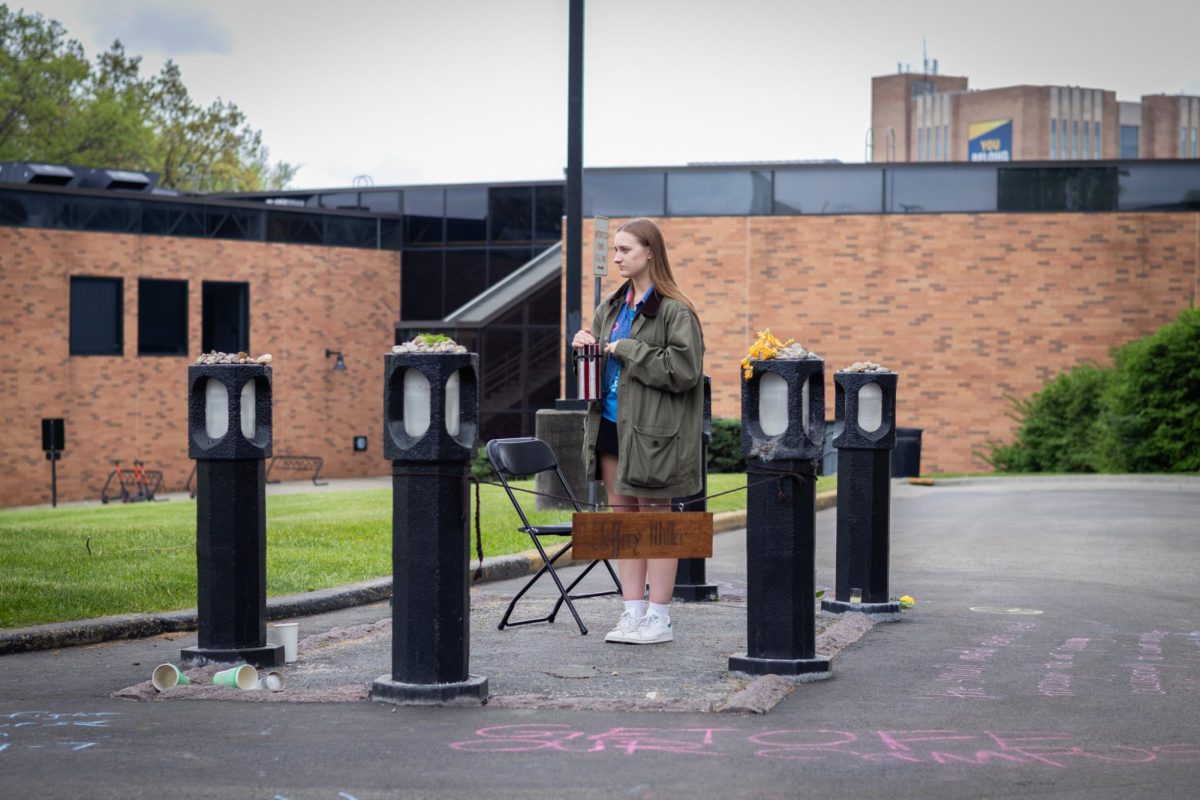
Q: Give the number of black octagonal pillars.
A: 5